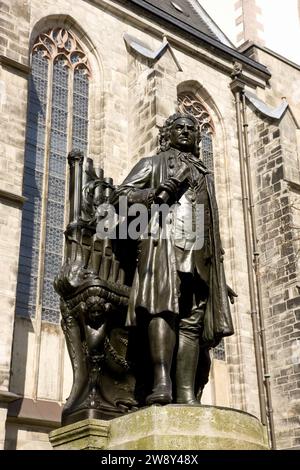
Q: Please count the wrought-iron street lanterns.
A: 0